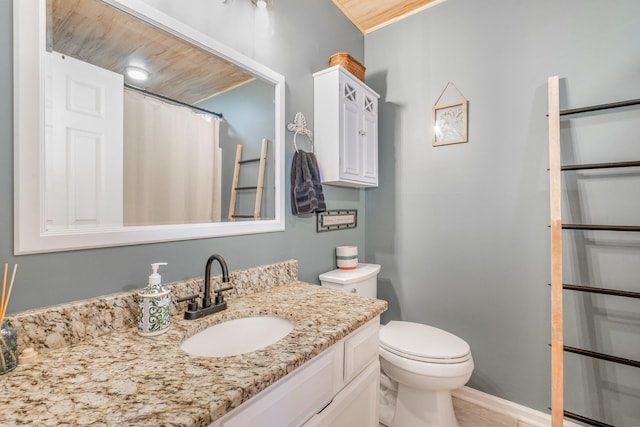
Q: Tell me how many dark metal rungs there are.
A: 6